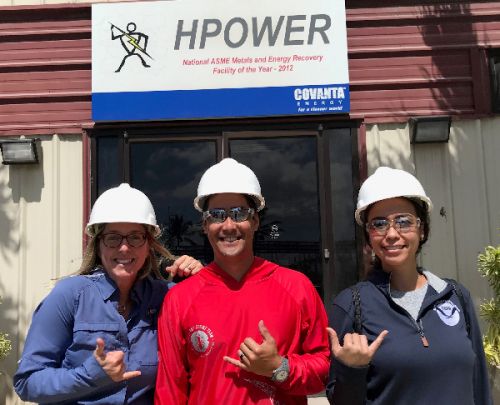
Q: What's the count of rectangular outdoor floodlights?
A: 2